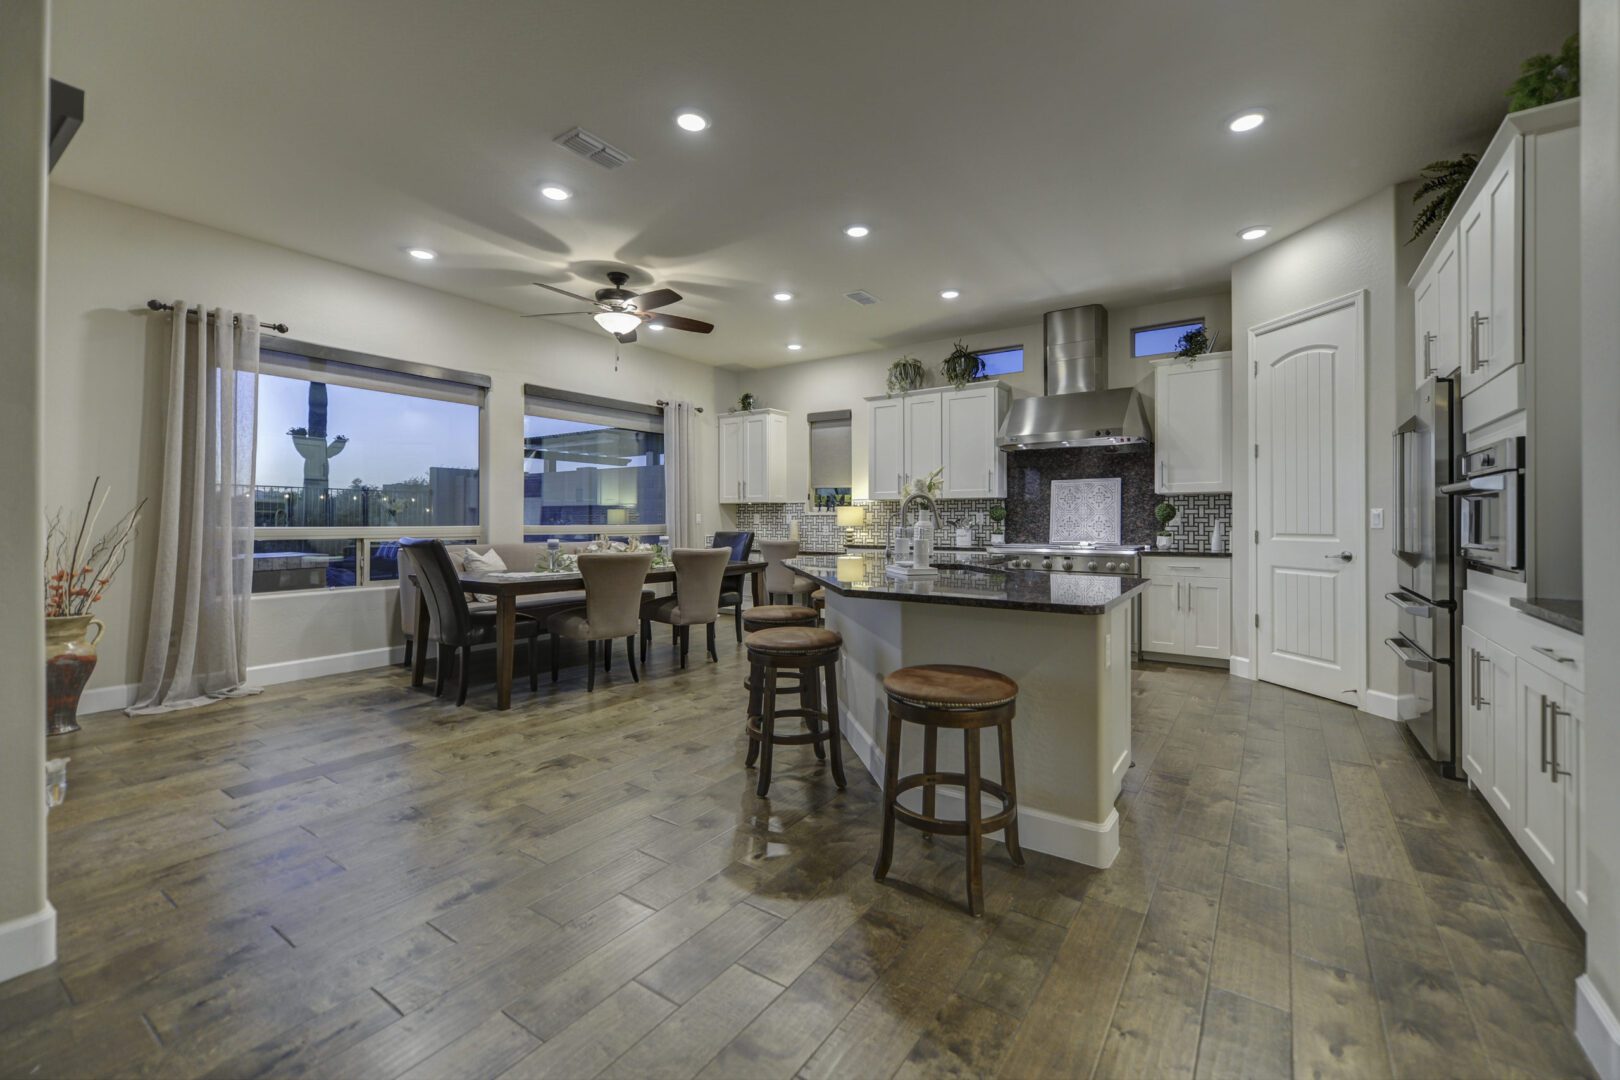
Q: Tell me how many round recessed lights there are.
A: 10